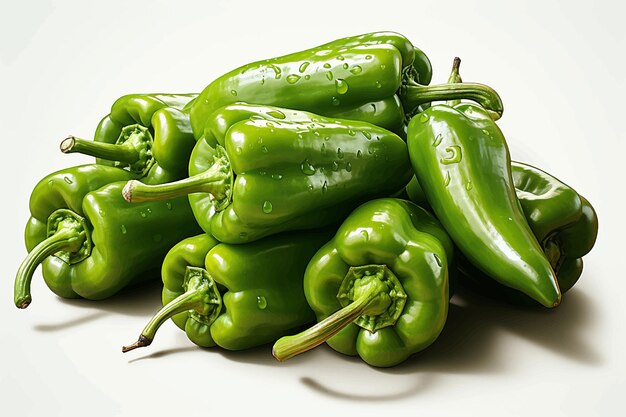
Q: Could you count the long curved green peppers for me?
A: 1